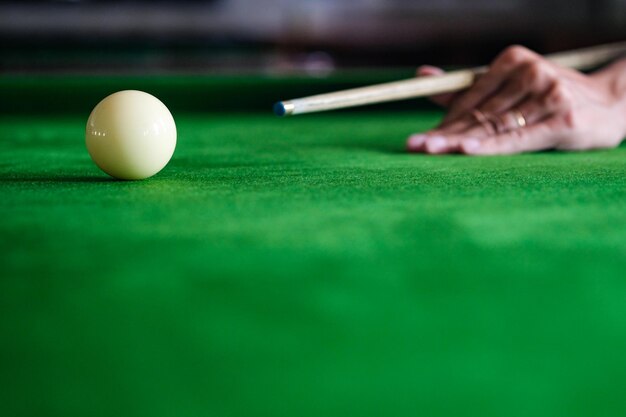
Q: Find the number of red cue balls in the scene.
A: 0